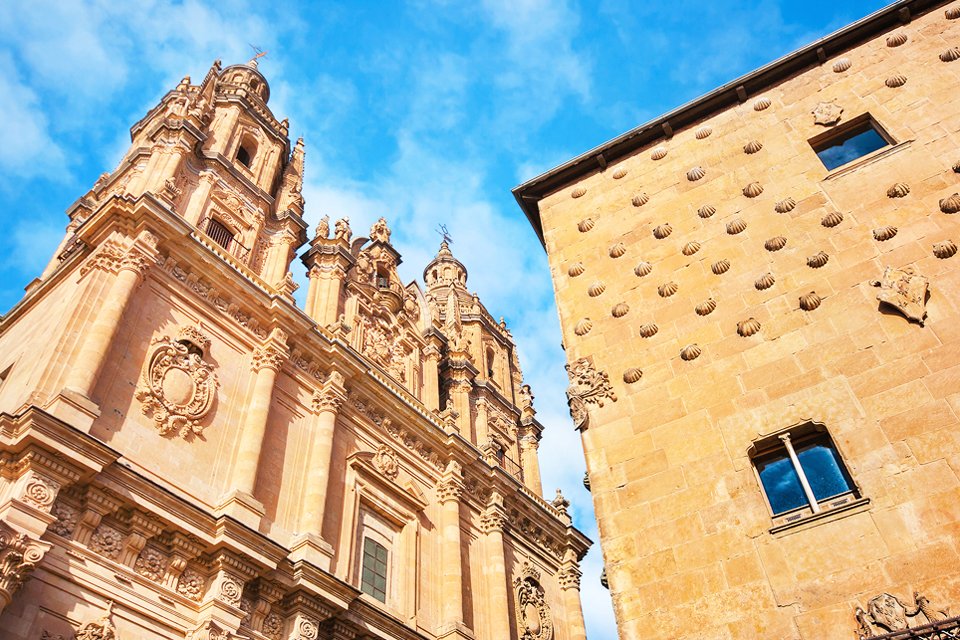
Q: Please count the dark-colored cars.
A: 0